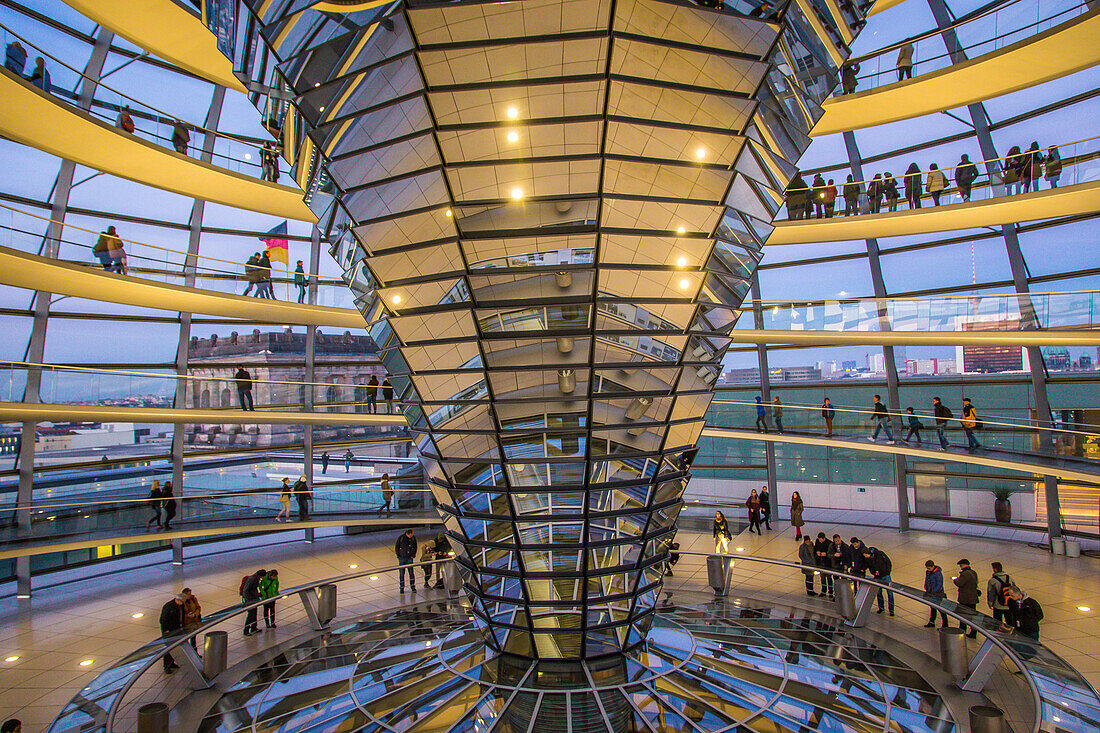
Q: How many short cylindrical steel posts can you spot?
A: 8